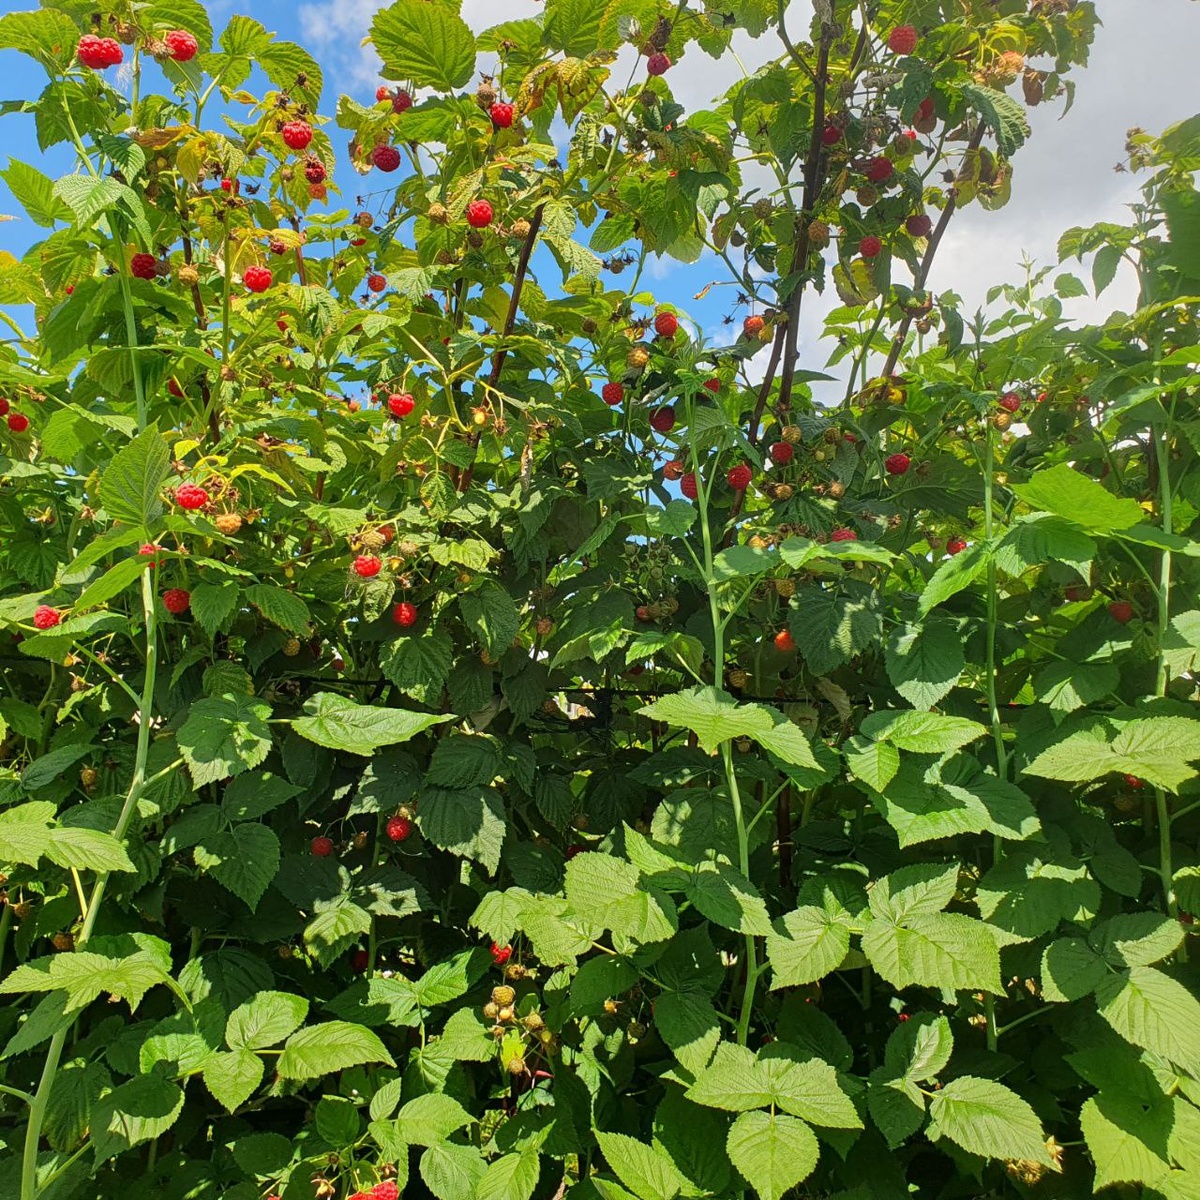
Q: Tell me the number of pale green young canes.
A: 4